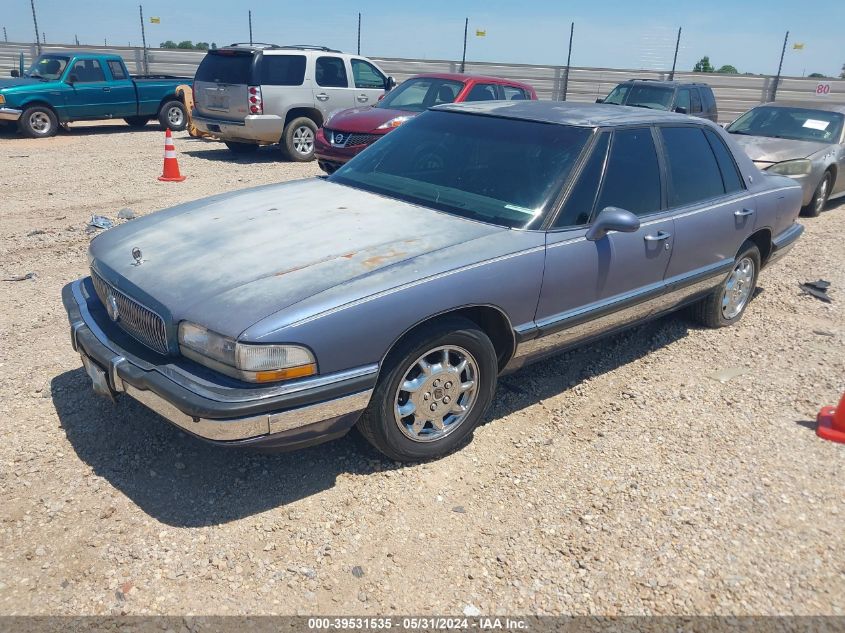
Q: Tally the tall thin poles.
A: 8